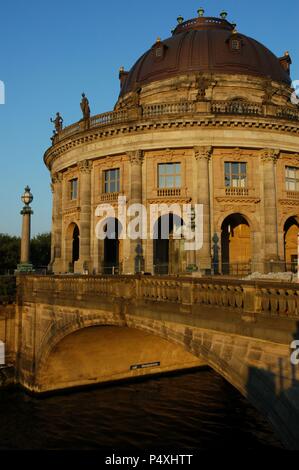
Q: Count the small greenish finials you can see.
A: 3